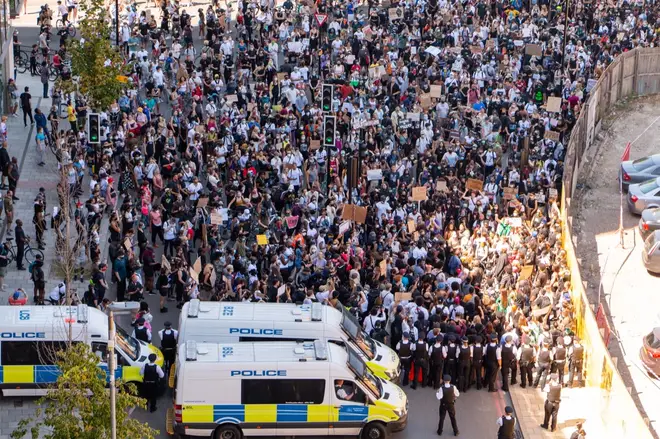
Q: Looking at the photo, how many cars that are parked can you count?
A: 5